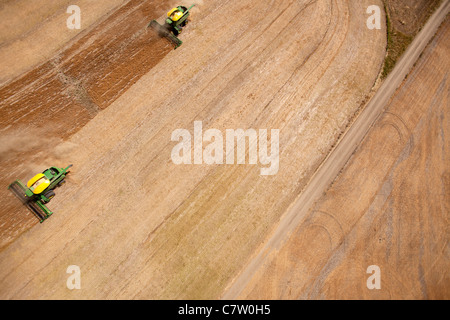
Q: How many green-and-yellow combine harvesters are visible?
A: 2